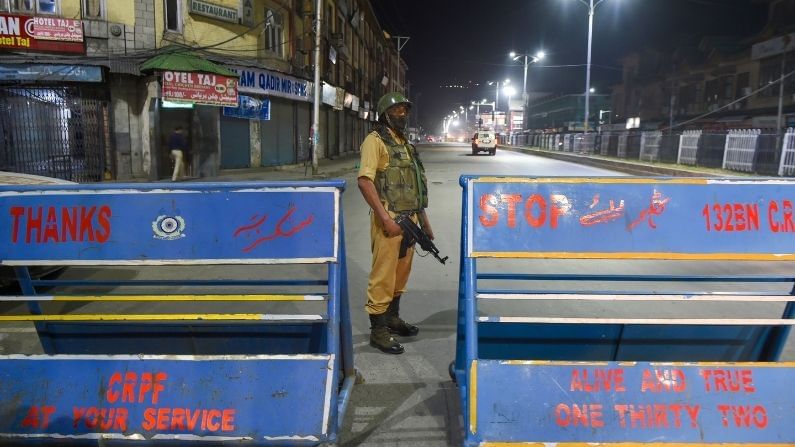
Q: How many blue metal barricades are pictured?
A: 2